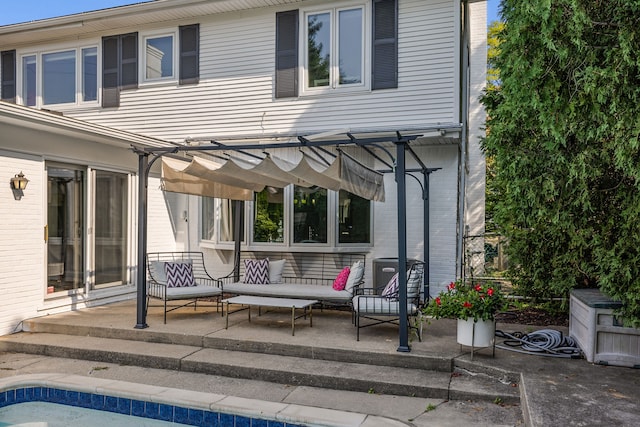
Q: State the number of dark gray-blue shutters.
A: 6